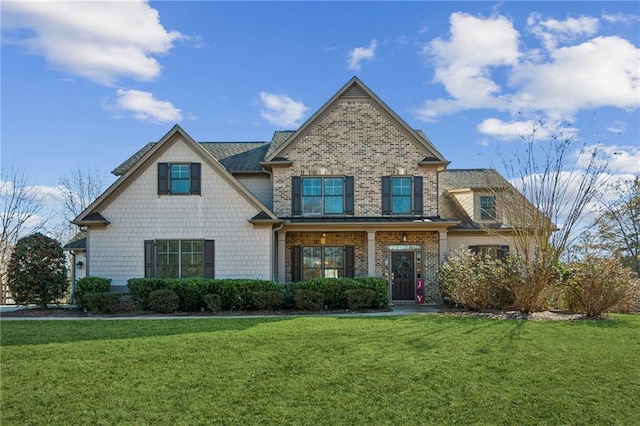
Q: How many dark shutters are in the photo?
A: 12